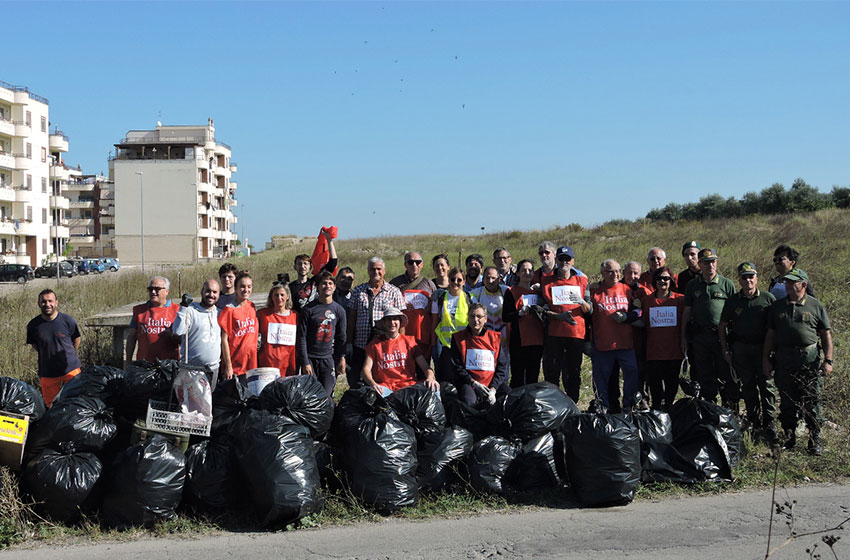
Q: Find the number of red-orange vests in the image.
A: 14